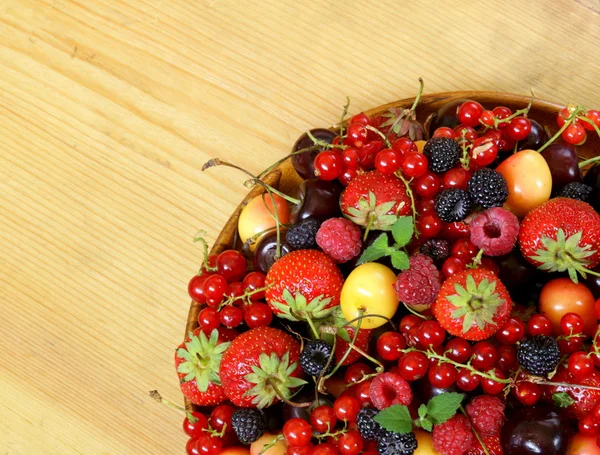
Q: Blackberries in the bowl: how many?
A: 11